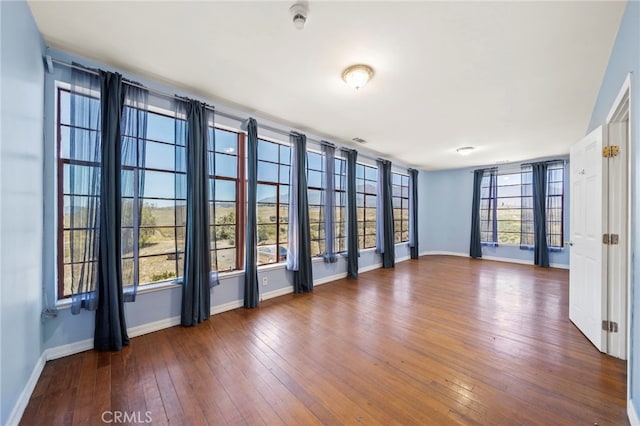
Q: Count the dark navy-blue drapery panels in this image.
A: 9